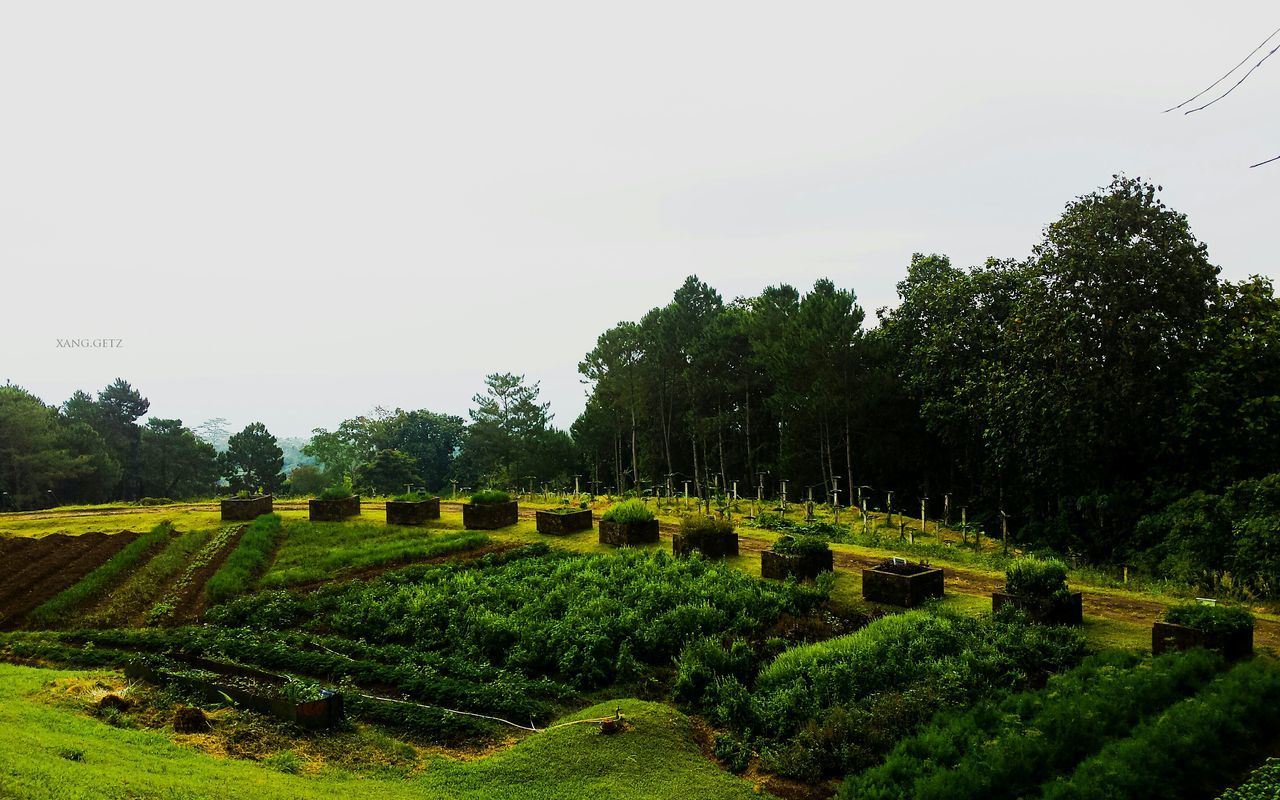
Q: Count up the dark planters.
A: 11